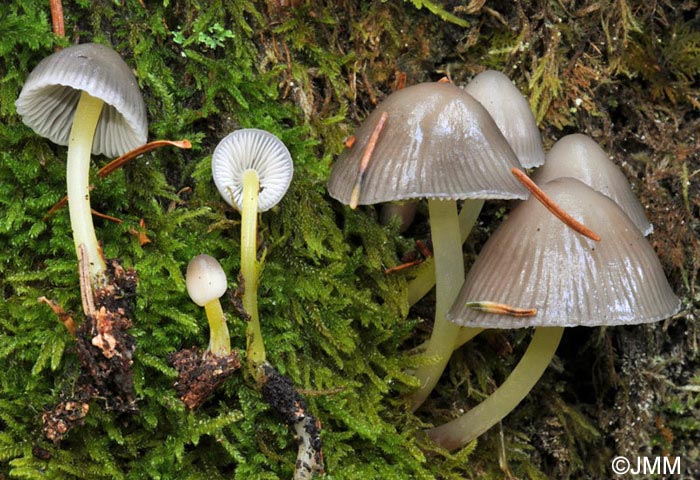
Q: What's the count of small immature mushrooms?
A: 1